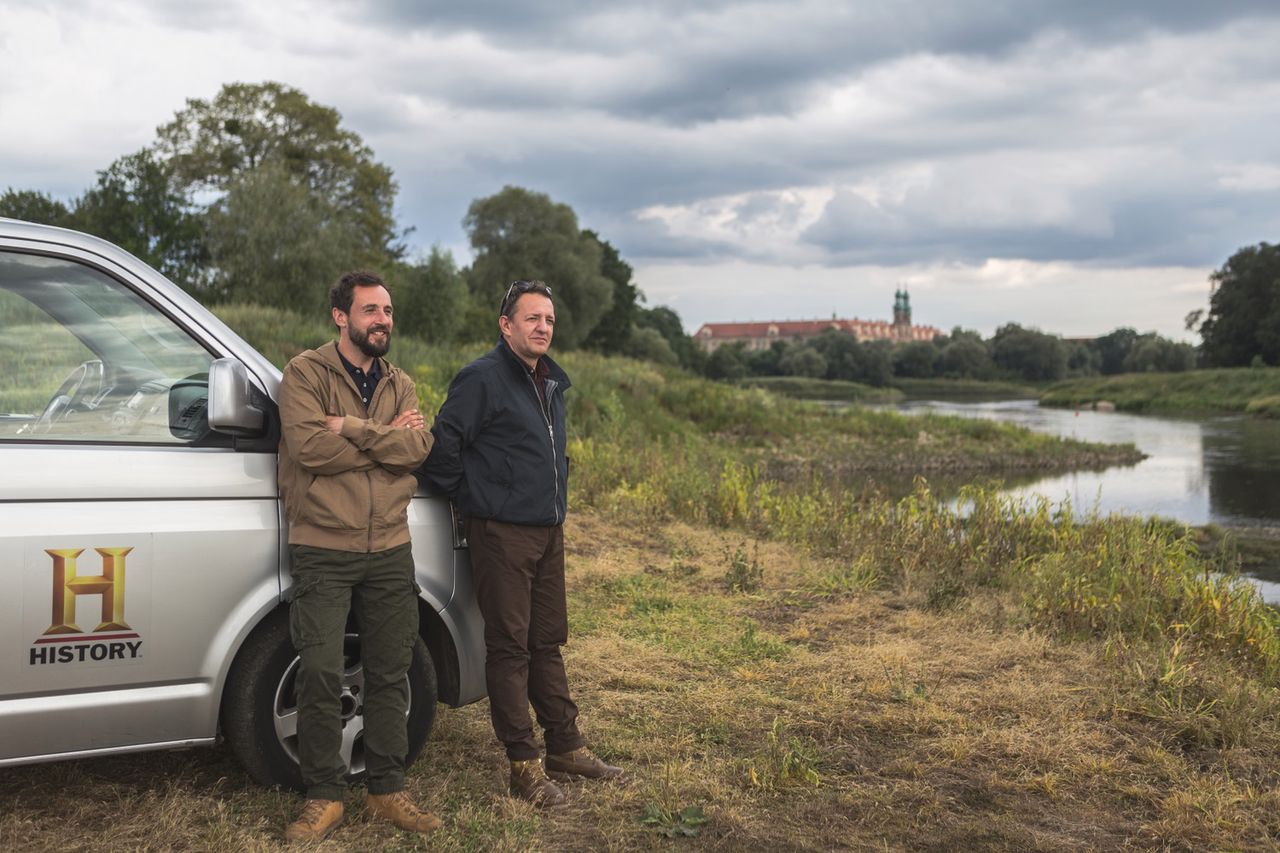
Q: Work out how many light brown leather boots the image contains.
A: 2